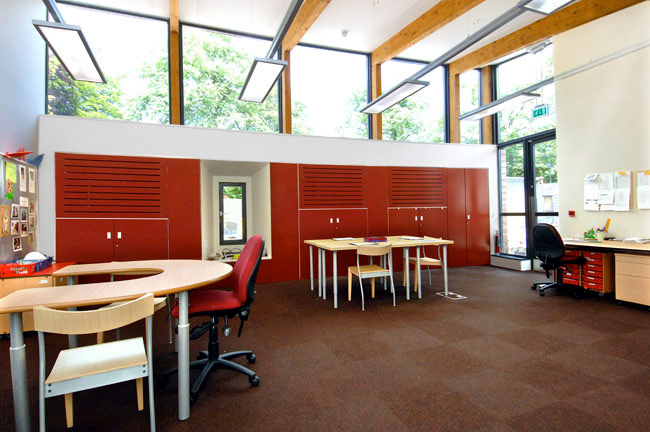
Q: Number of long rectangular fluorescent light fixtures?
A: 5